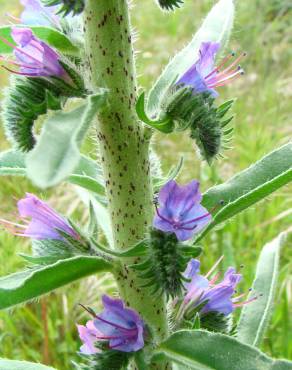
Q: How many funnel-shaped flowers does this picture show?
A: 9